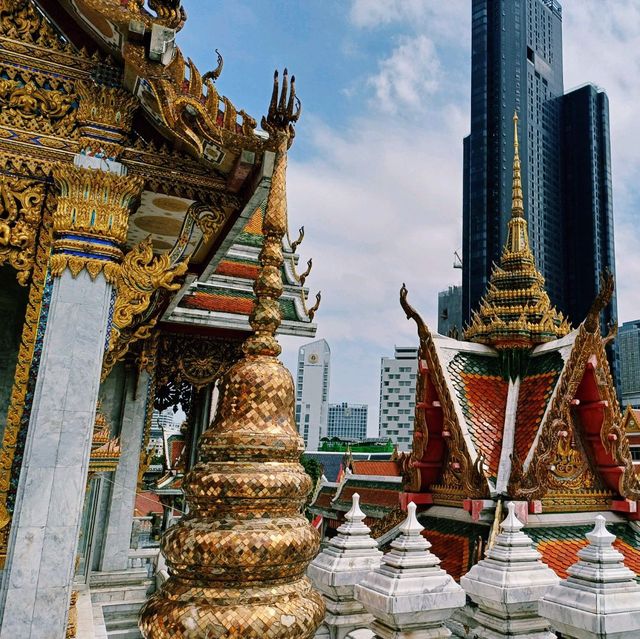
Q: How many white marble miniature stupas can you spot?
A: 4